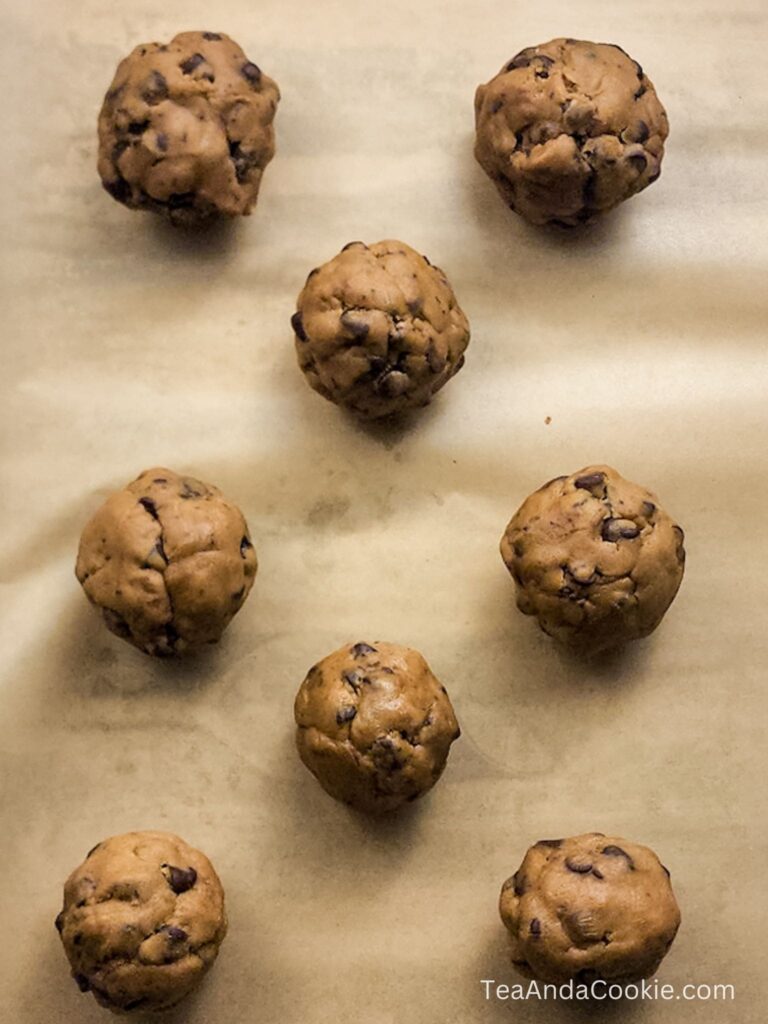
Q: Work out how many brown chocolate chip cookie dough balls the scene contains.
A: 8